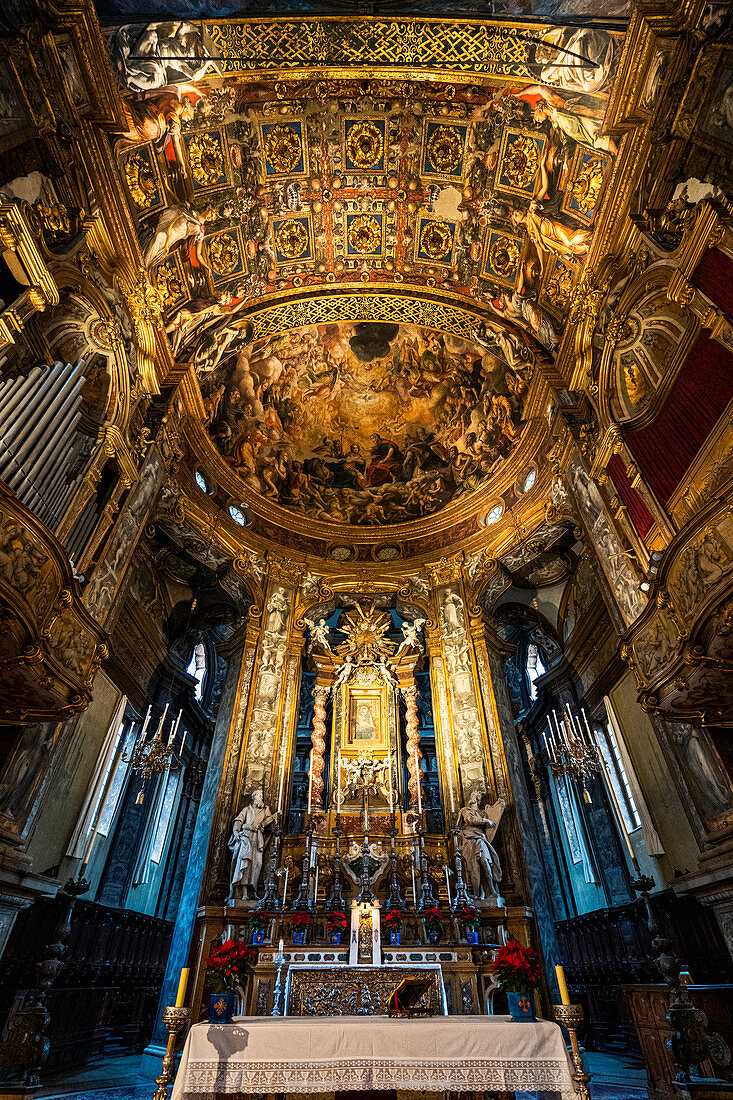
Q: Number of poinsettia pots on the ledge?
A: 6